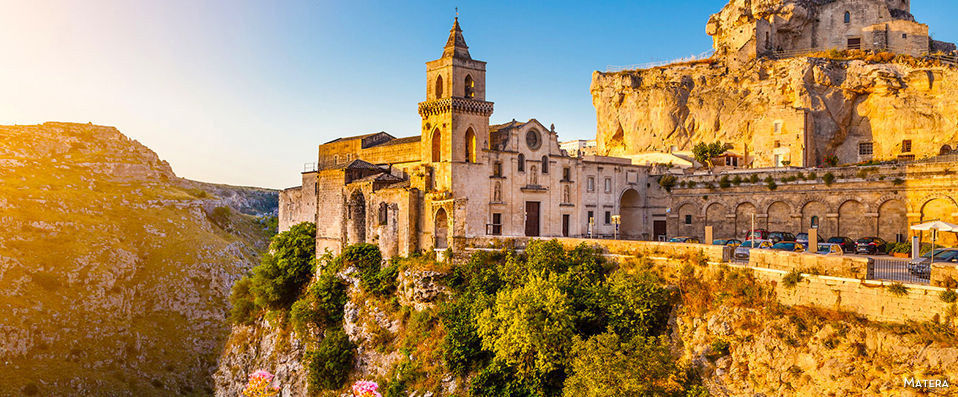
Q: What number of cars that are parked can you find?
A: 11